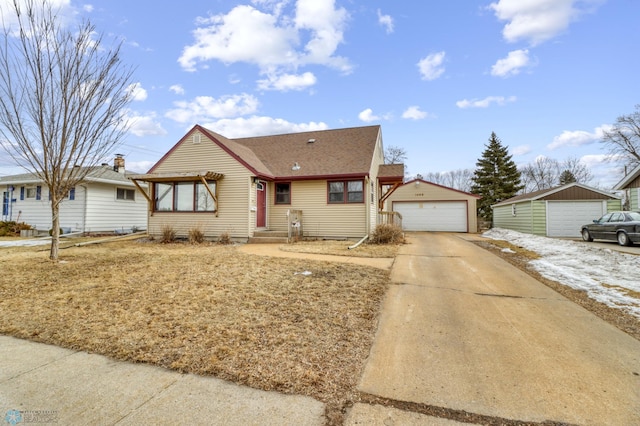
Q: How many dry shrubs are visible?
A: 4